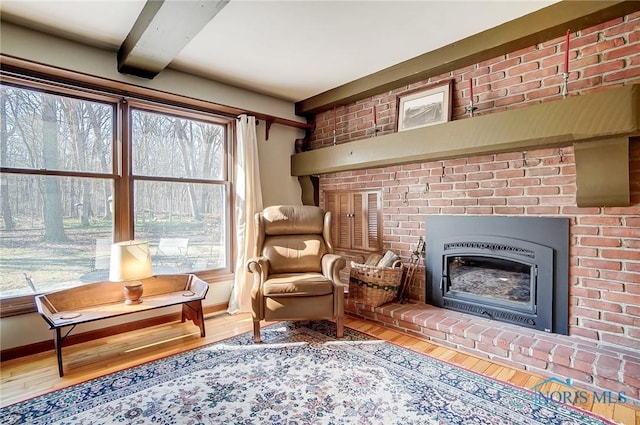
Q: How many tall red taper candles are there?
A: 4